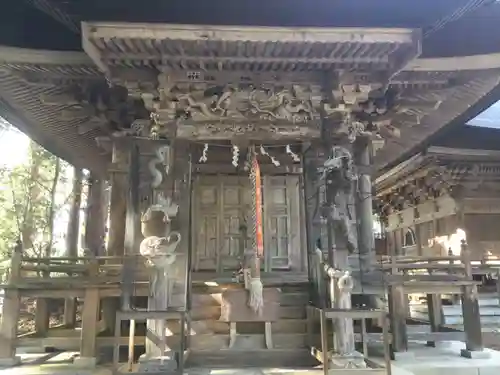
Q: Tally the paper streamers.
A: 4